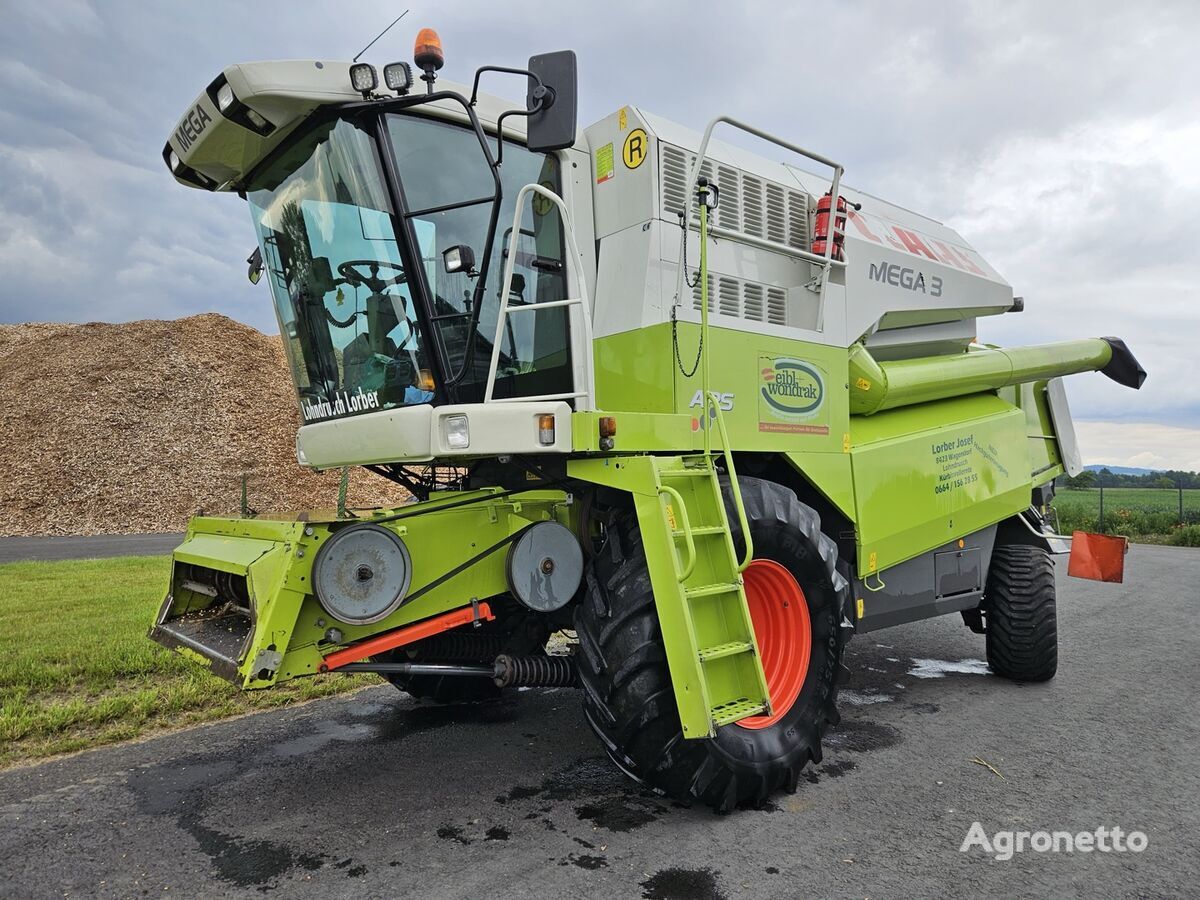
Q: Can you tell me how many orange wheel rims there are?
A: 1